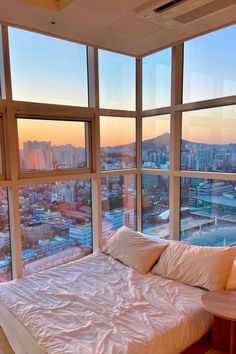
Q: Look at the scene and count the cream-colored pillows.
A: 2